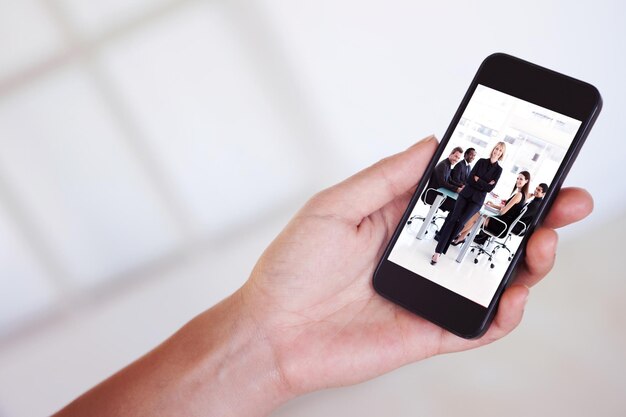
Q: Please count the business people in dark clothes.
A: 5